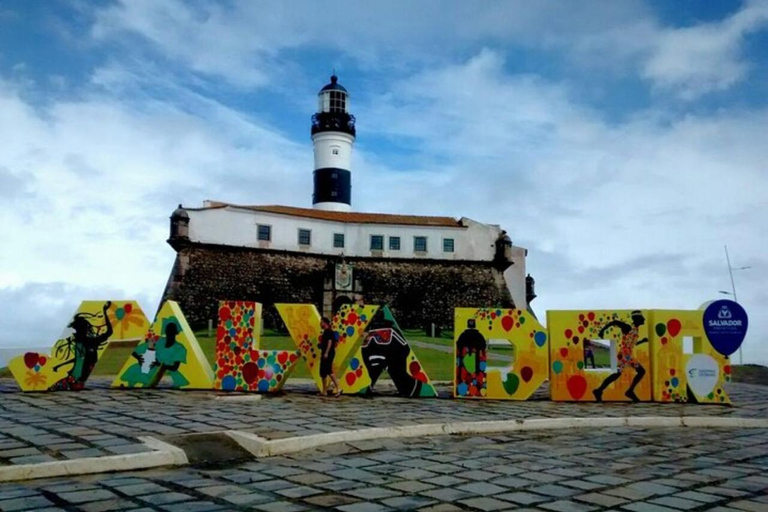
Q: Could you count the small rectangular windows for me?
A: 7